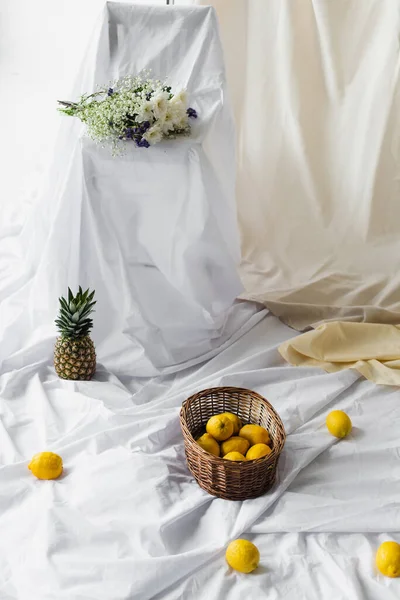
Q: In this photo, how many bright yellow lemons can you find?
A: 11